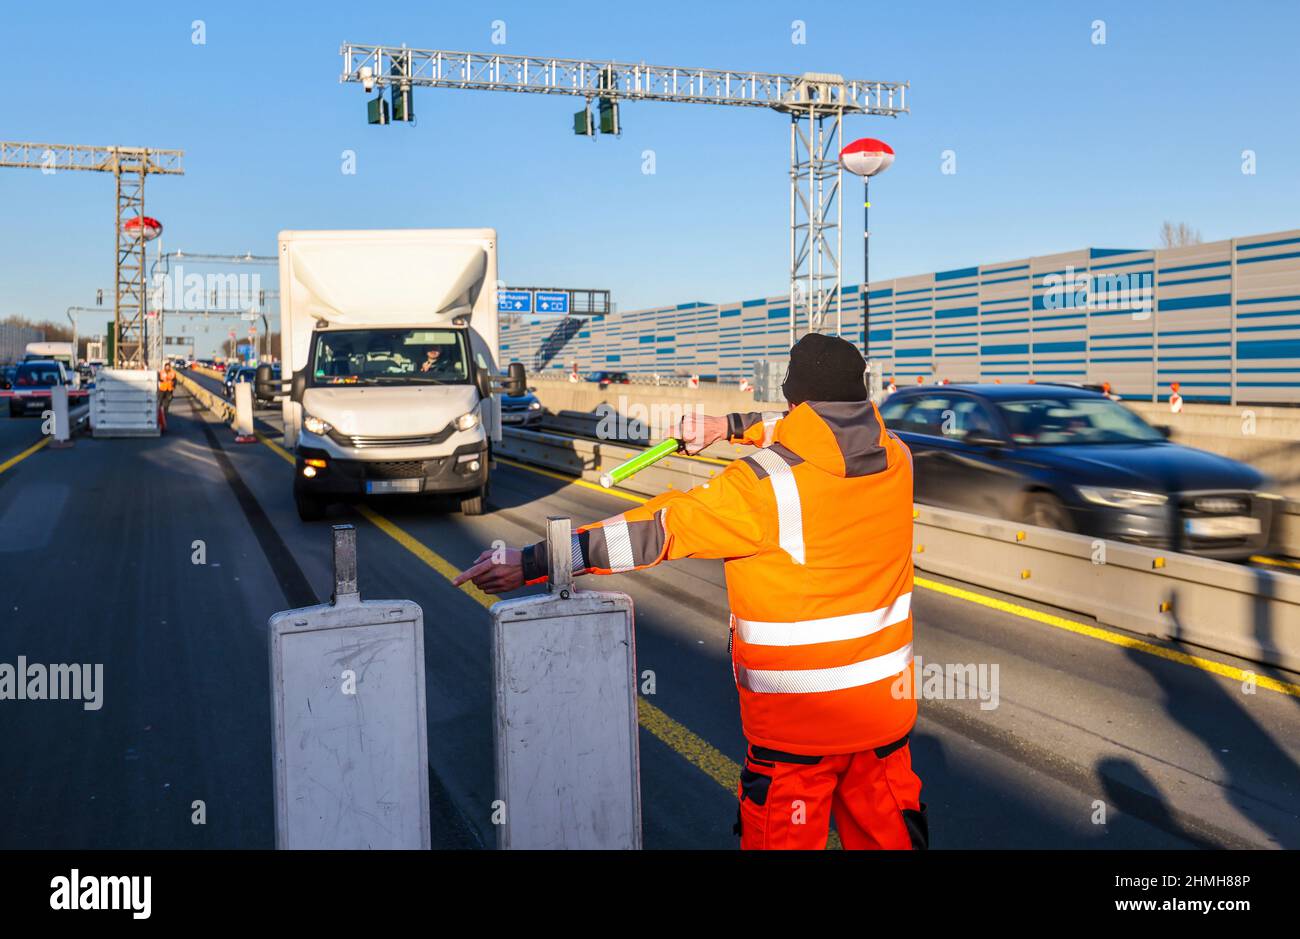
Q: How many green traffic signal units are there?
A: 4